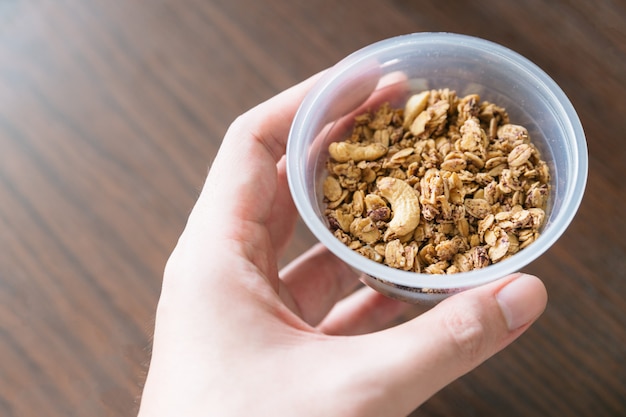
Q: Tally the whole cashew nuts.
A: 2